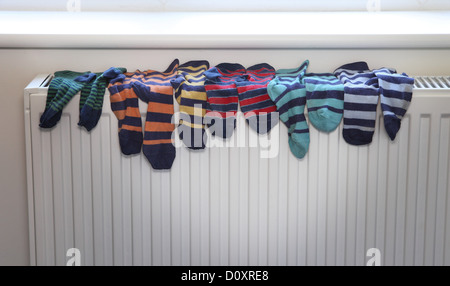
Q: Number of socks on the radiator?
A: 11